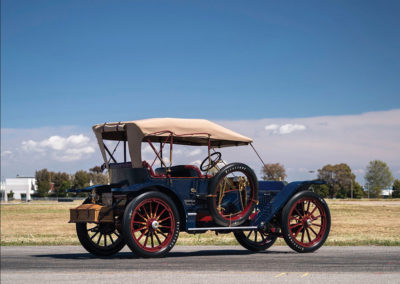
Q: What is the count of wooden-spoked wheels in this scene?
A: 4